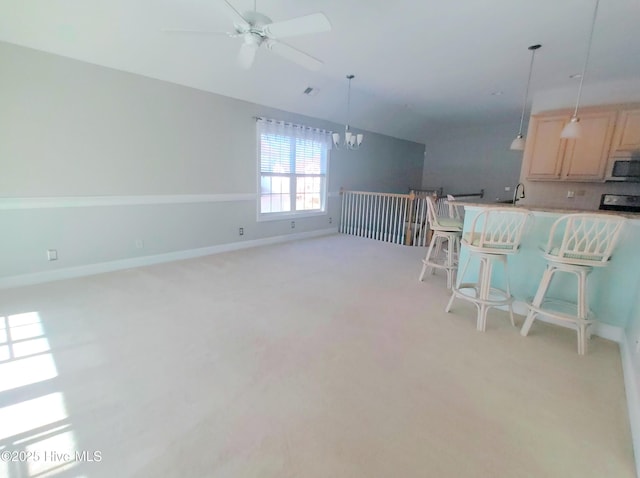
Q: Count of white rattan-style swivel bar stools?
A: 4